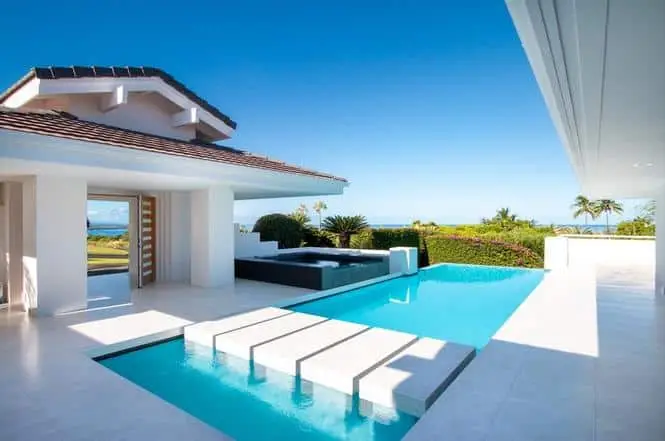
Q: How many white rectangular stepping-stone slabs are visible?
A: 5